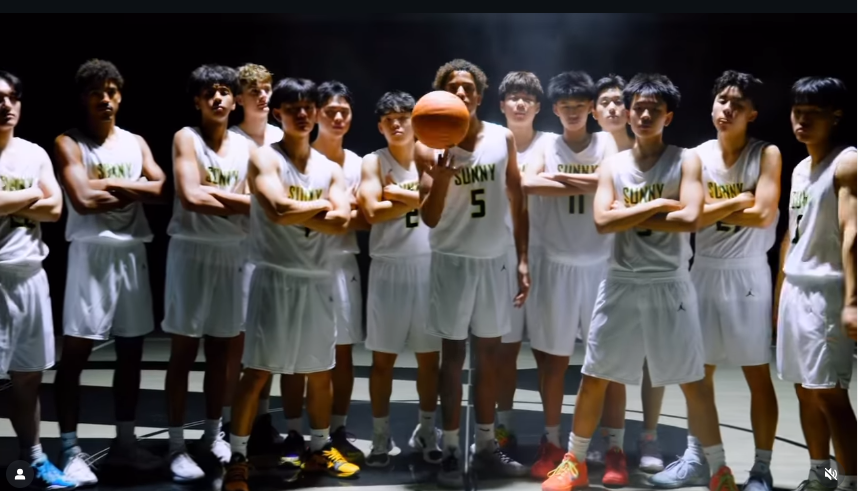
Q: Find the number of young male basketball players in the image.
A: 14